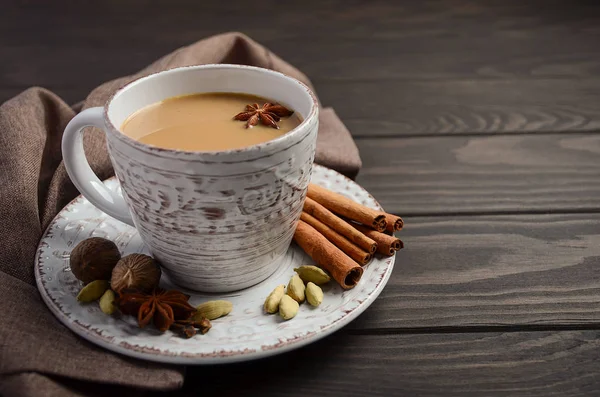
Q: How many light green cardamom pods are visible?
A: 8